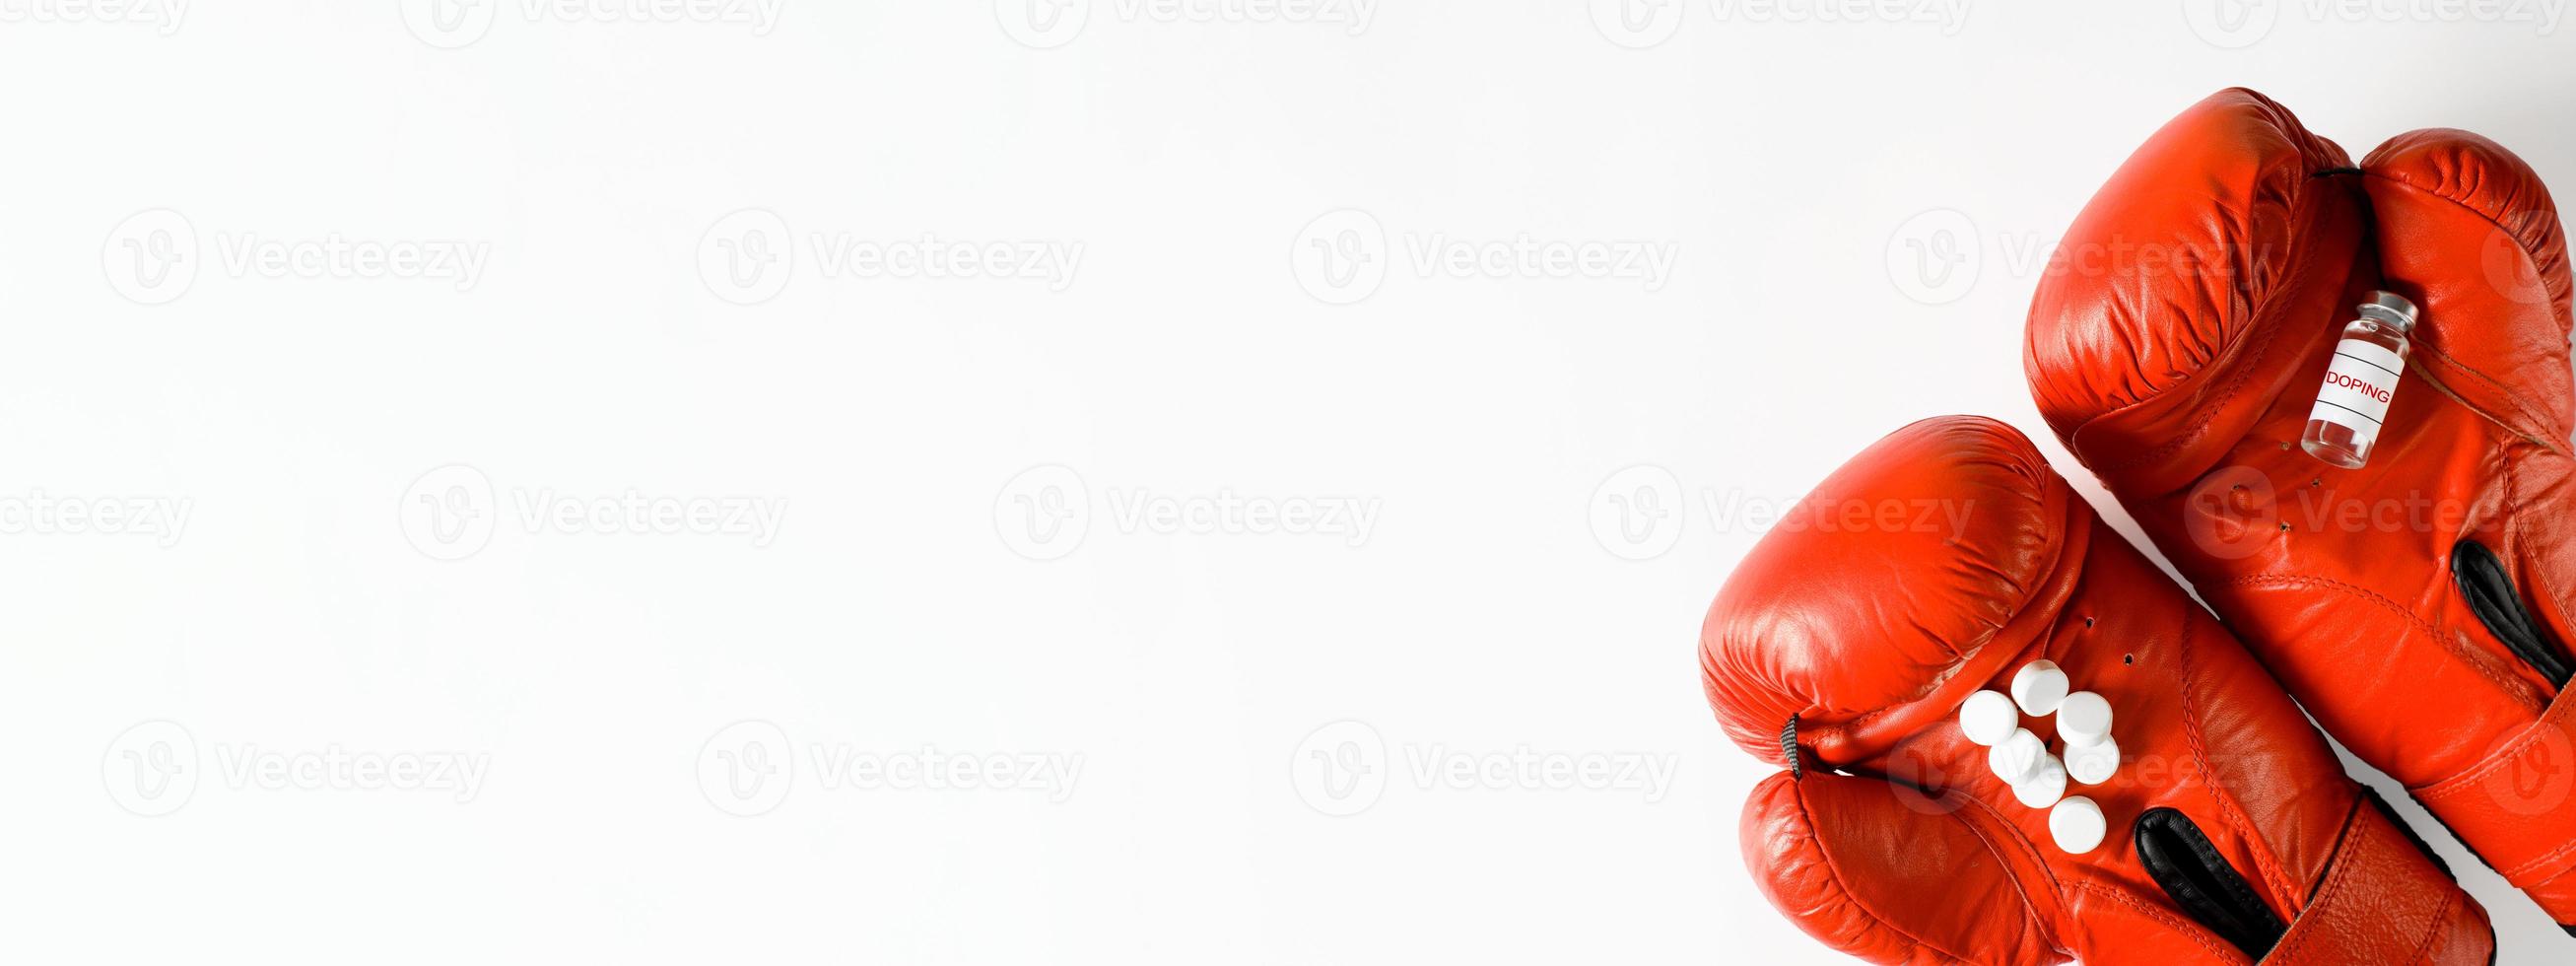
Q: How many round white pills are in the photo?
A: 7